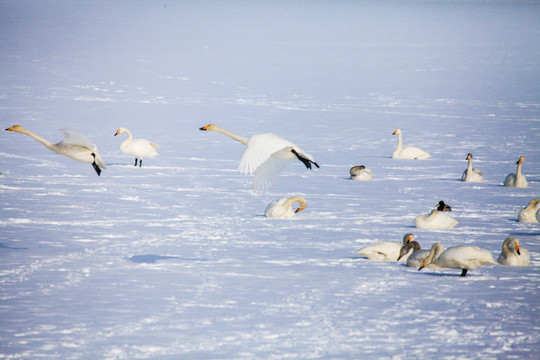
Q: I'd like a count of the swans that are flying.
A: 2